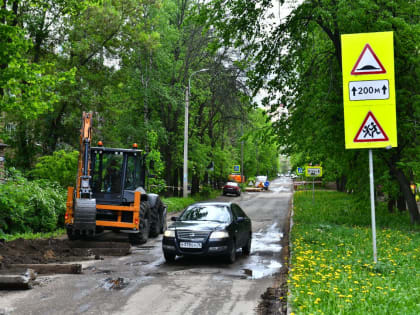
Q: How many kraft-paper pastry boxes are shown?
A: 0